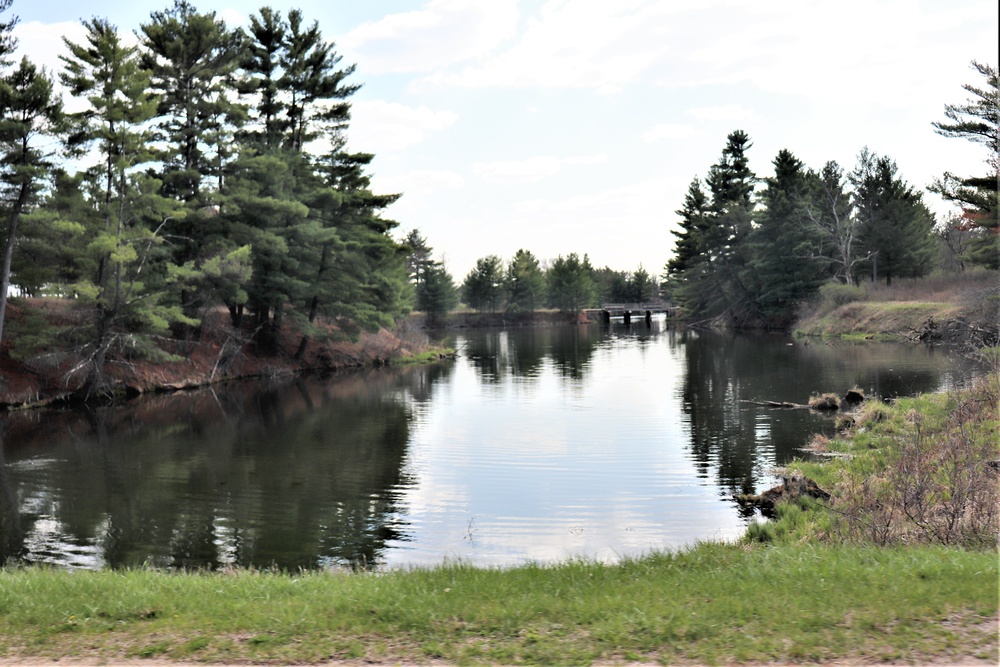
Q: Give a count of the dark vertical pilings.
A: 3